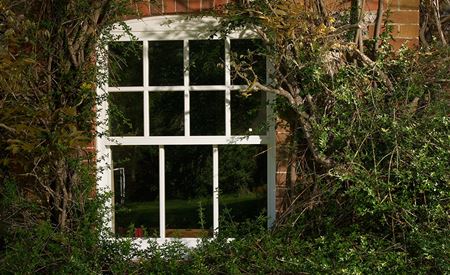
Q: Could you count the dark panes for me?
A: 11